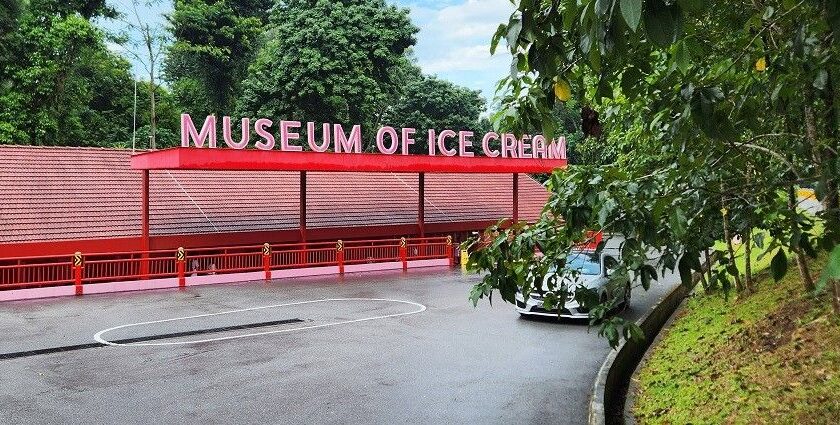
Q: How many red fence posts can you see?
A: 6